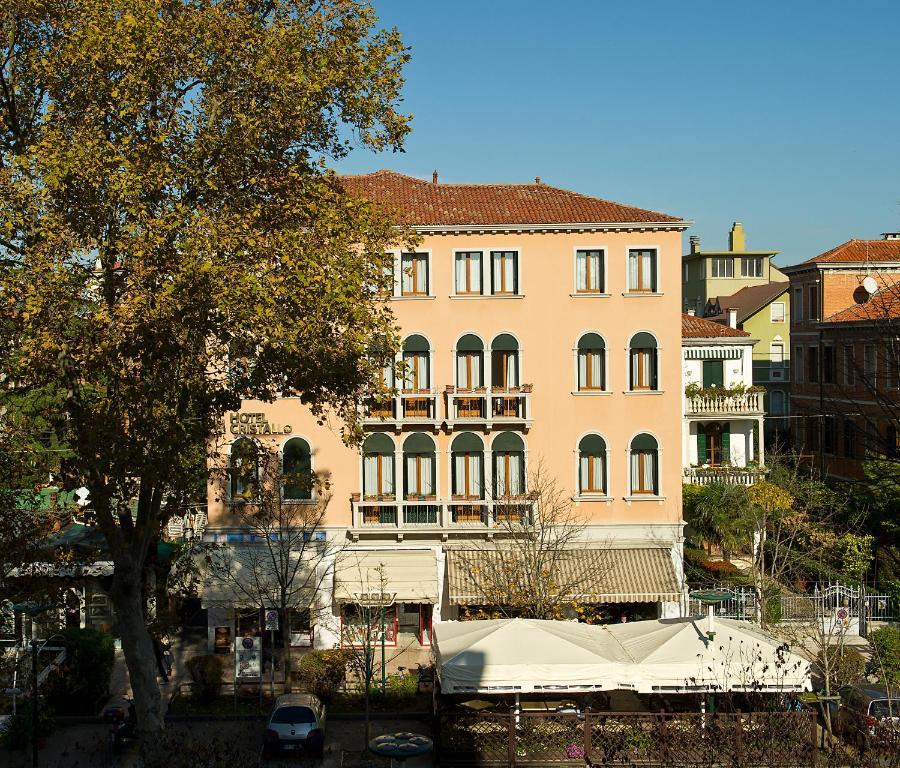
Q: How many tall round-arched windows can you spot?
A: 14